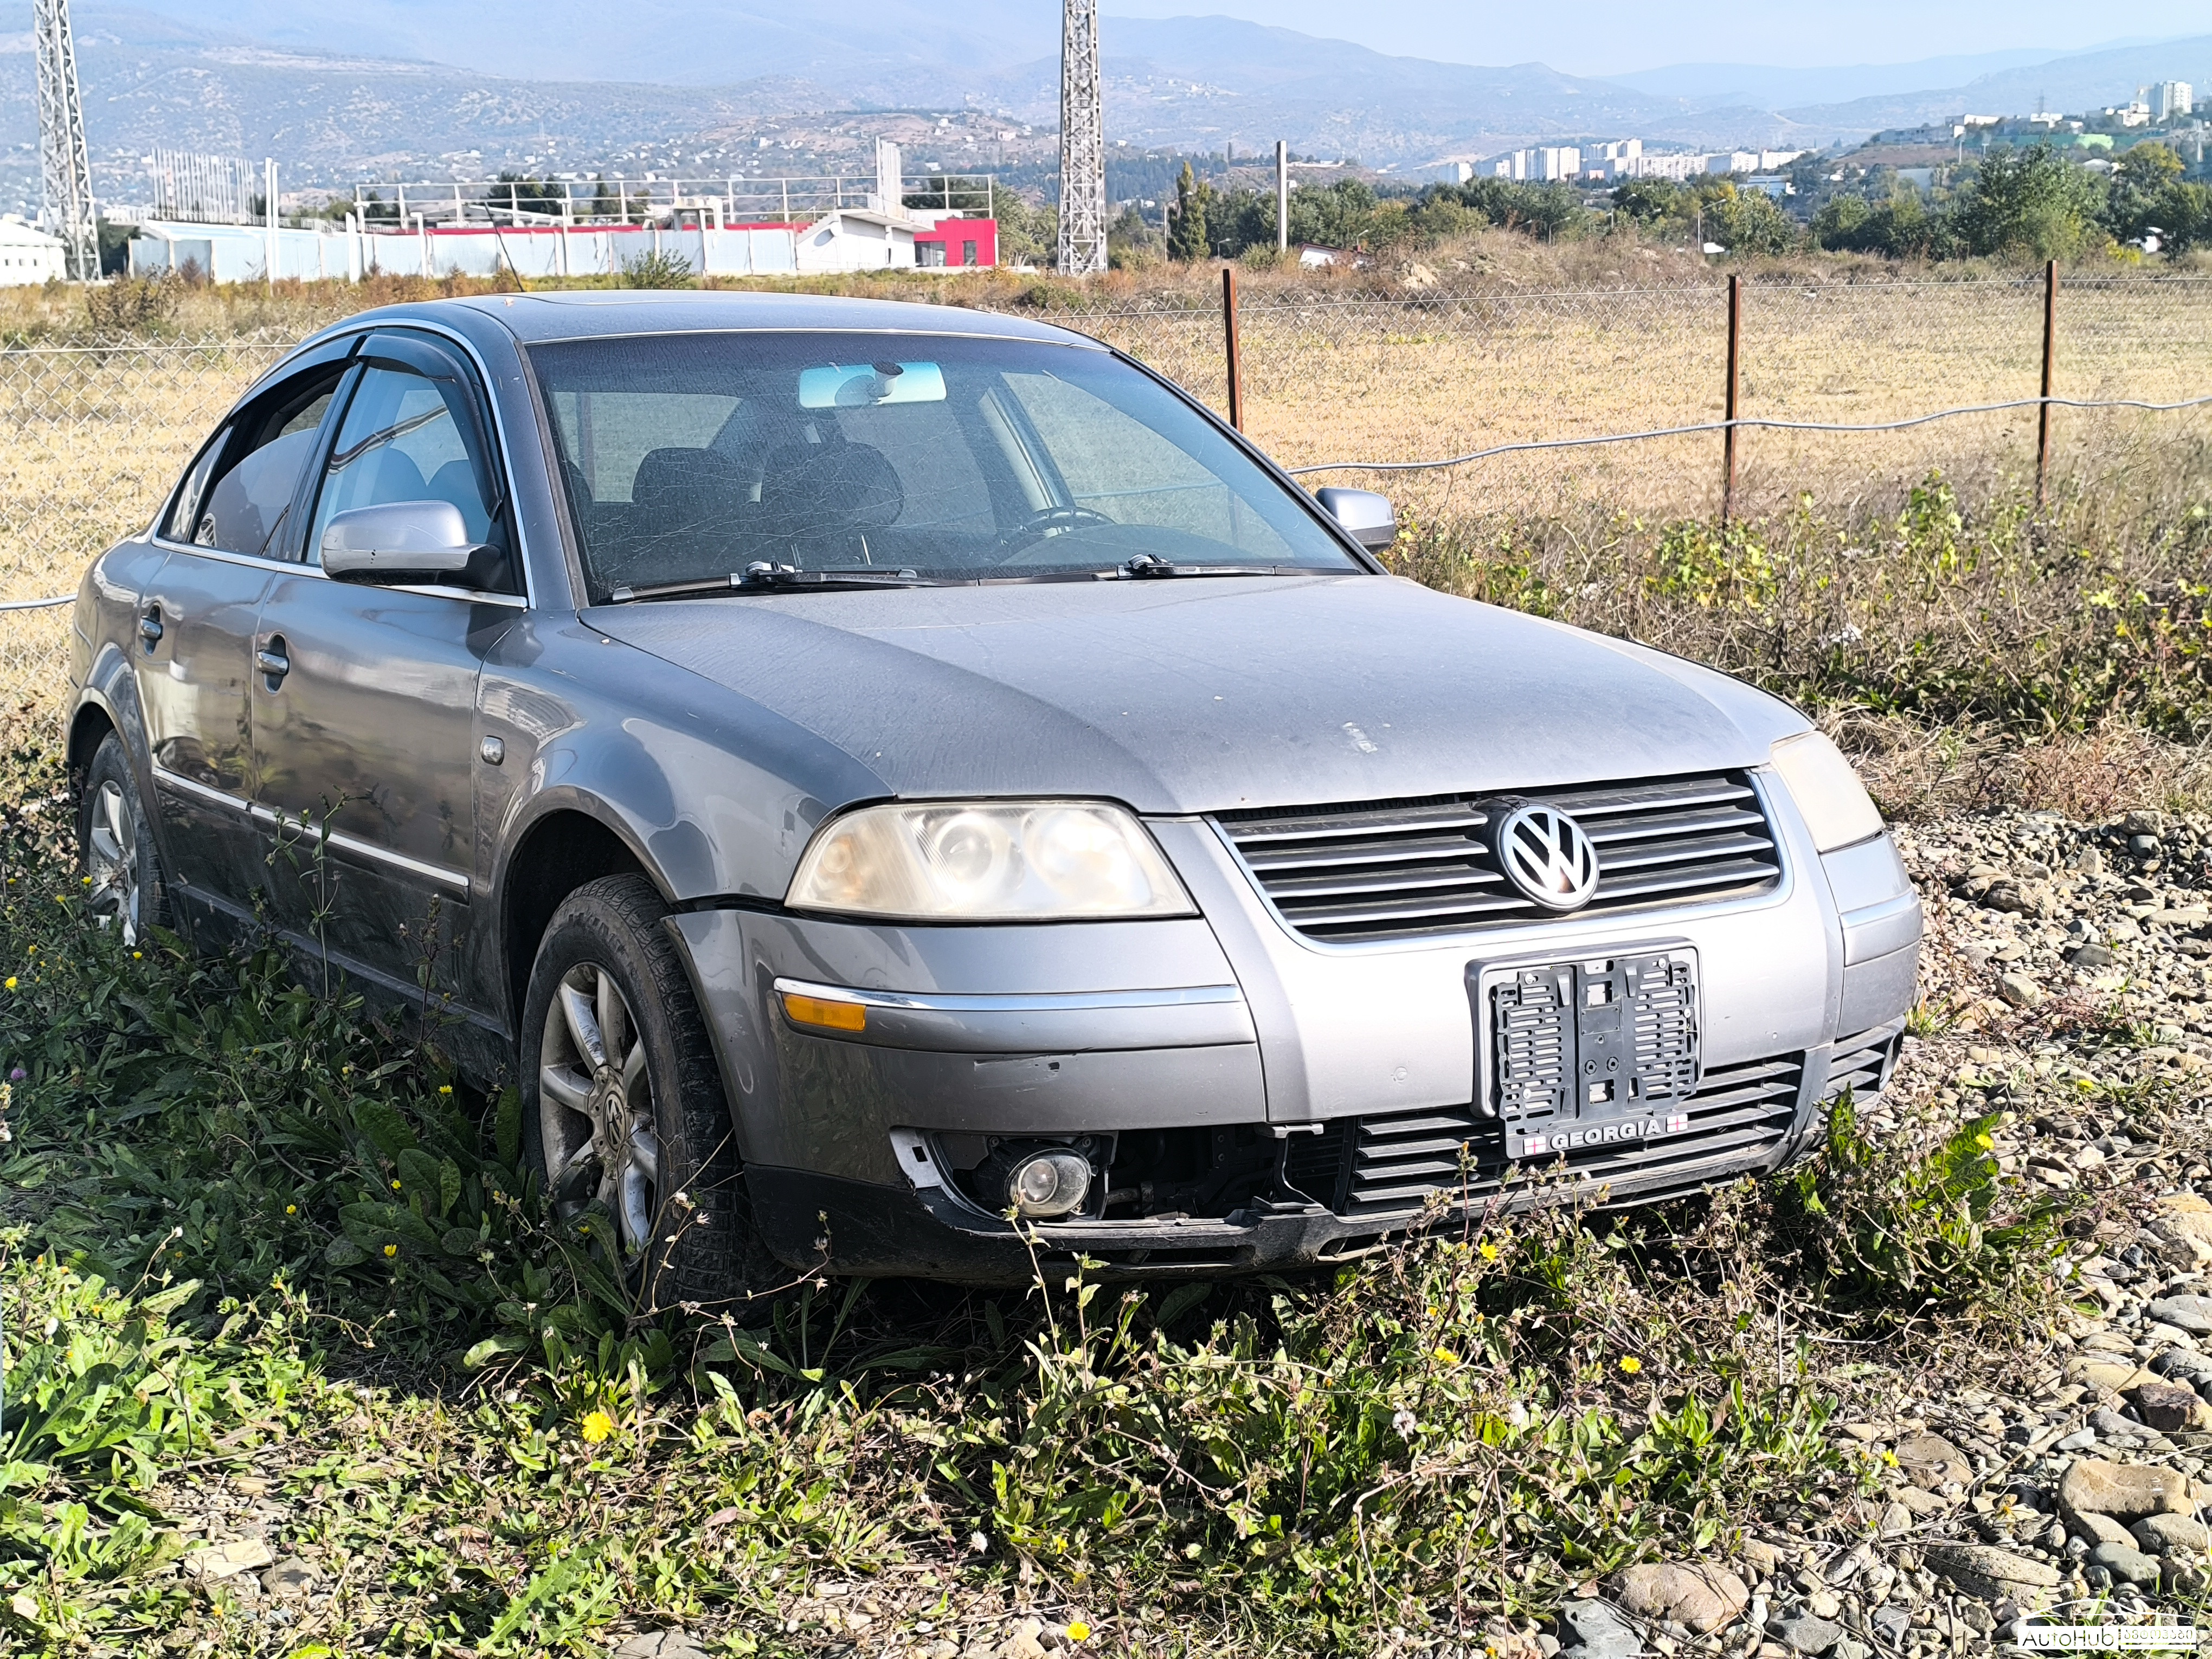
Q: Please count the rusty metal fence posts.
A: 3